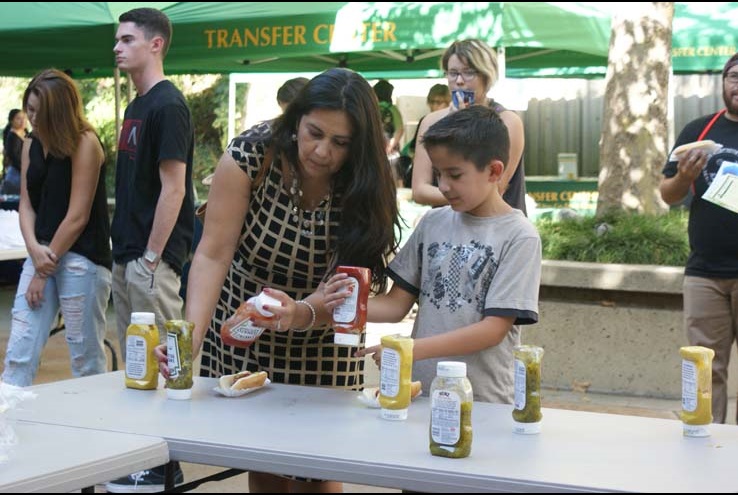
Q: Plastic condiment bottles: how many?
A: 8